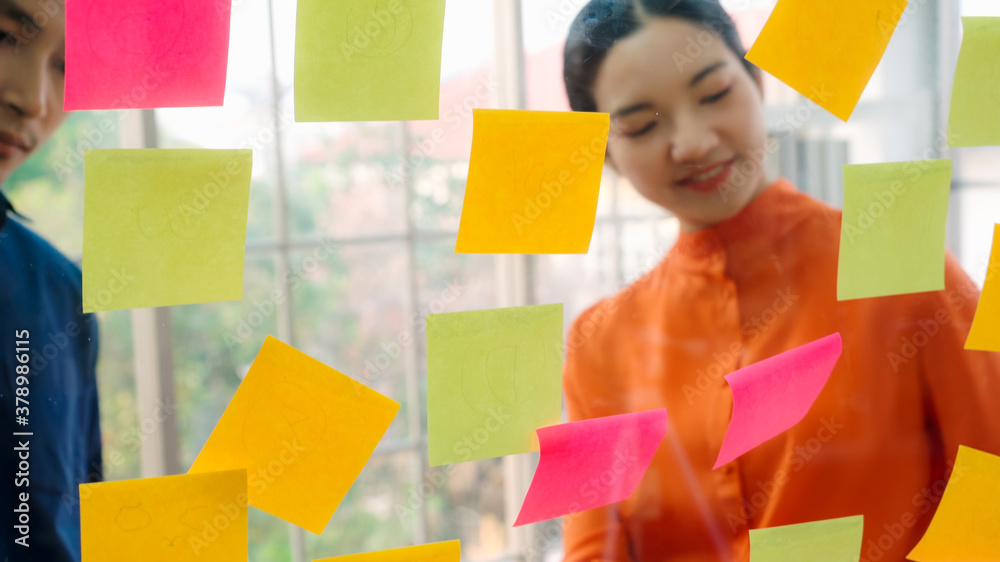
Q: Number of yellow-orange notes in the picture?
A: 7